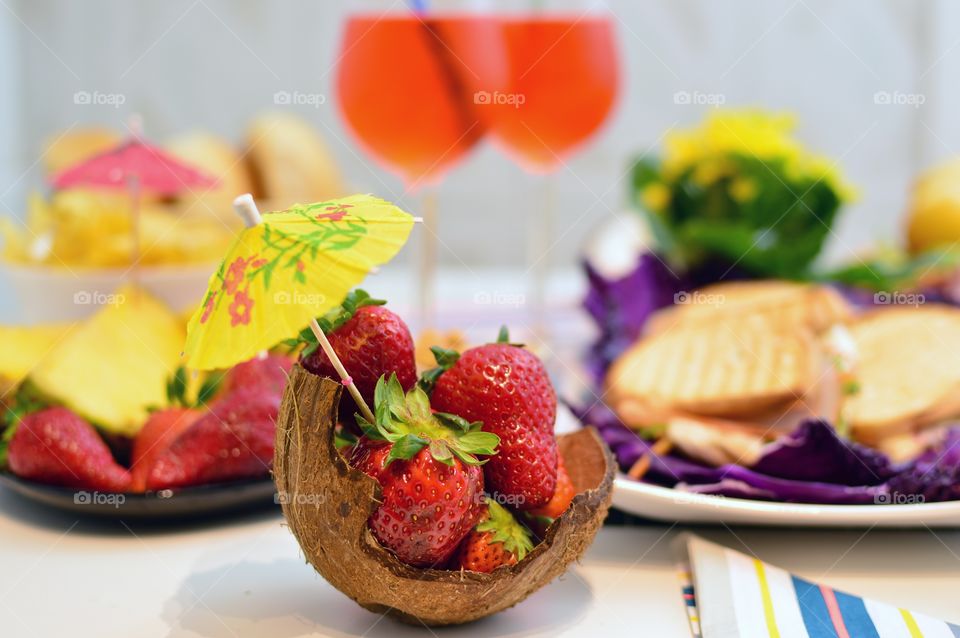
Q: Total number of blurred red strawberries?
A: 4